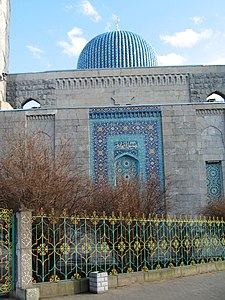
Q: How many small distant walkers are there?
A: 0